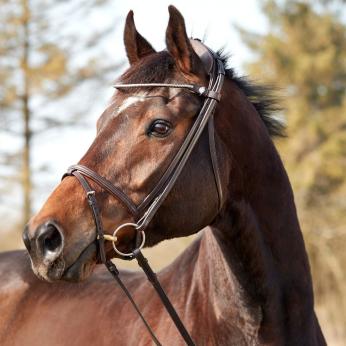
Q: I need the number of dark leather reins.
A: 2